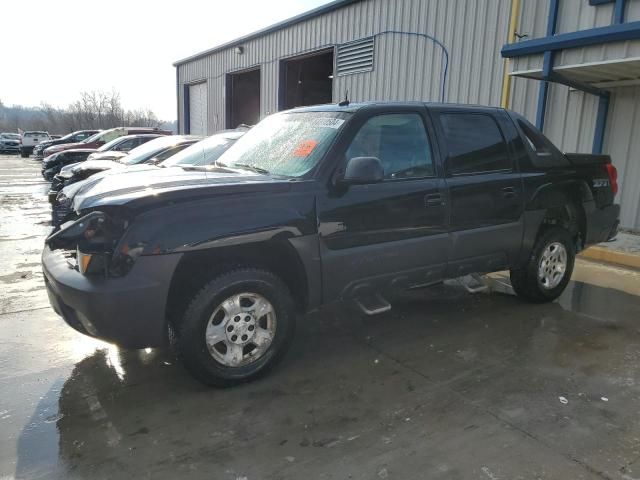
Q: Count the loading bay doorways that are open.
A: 2